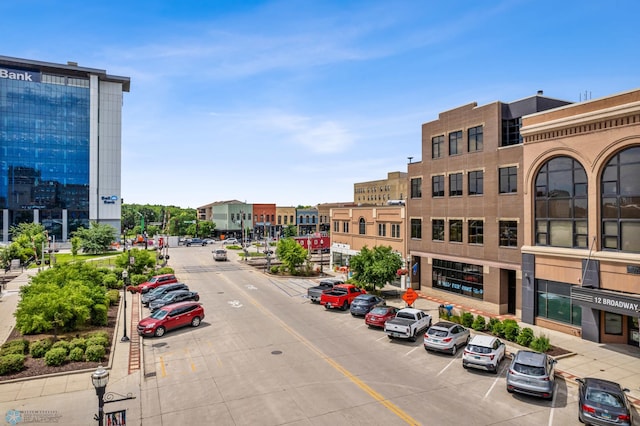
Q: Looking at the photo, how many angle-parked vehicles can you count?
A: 13